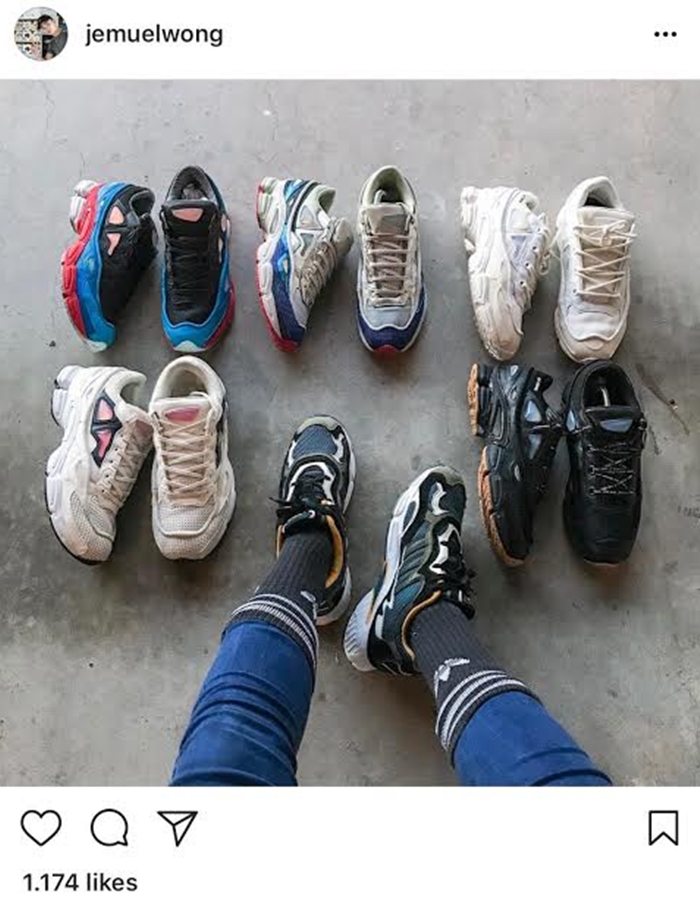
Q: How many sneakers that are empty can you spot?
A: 10